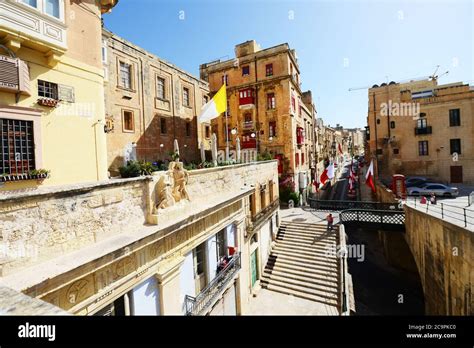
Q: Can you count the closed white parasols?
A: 4